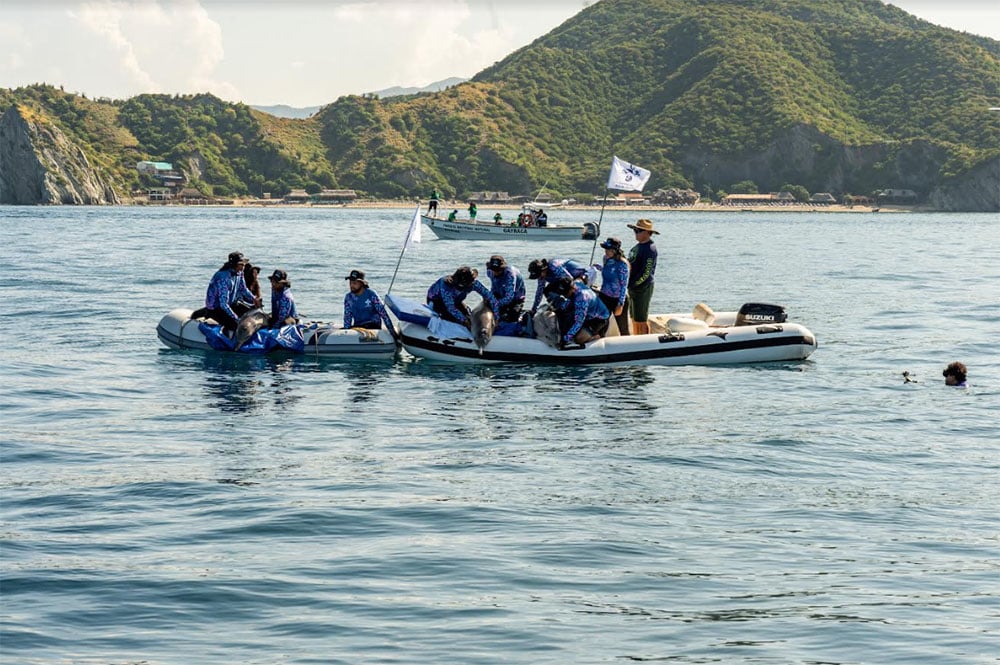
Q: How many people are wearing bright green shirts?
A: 5